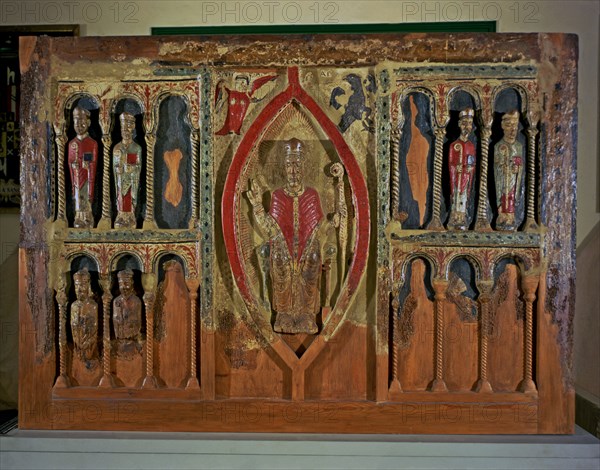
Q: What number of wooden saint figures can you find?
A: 7